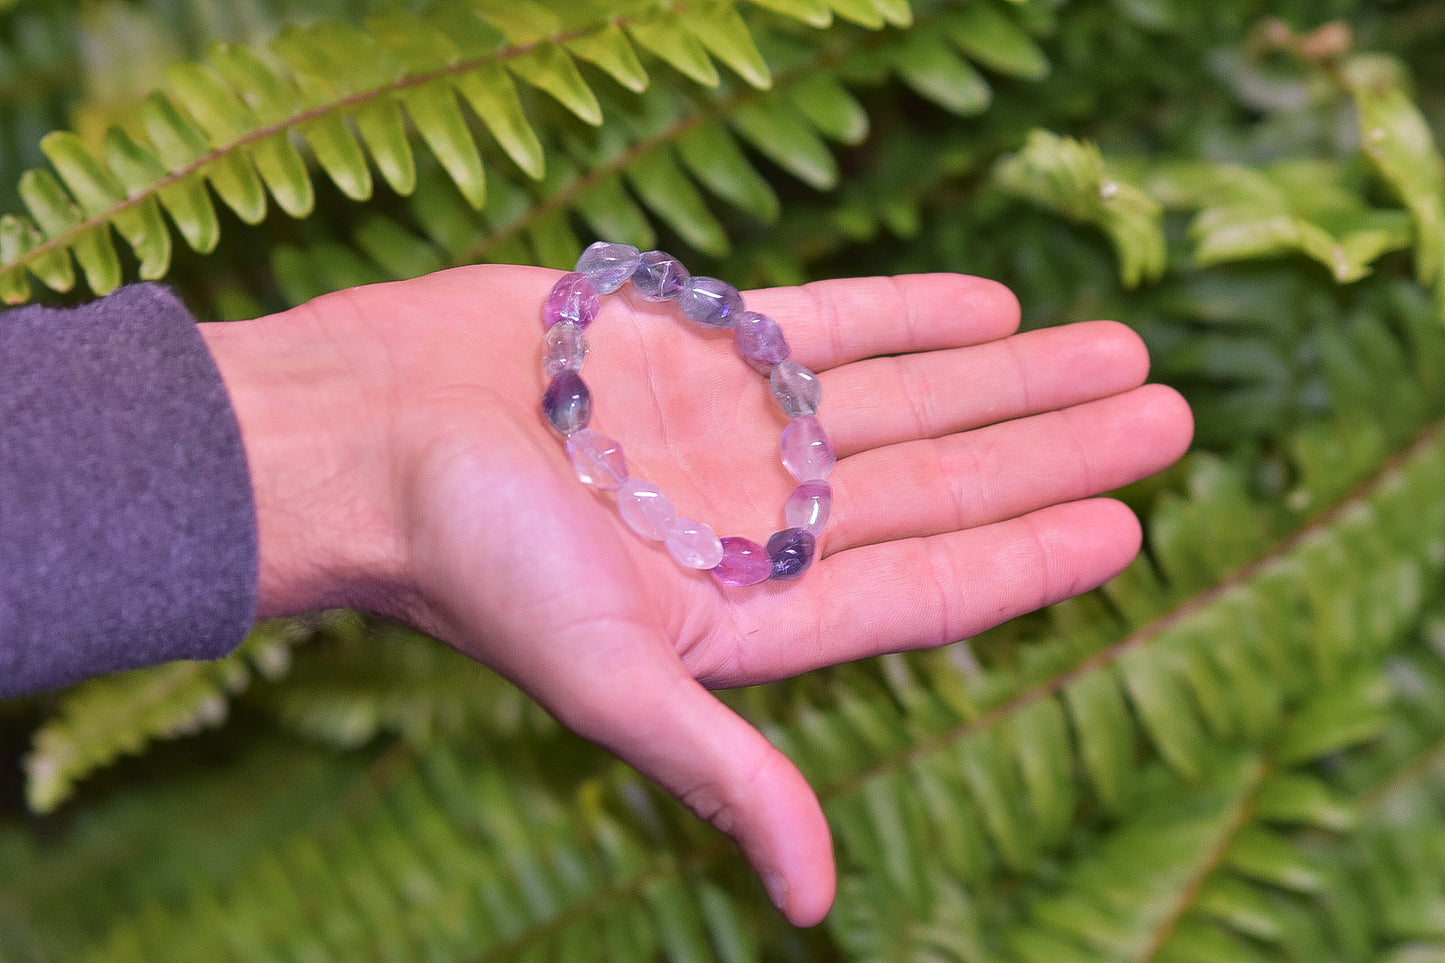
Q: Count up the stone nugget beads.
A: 15